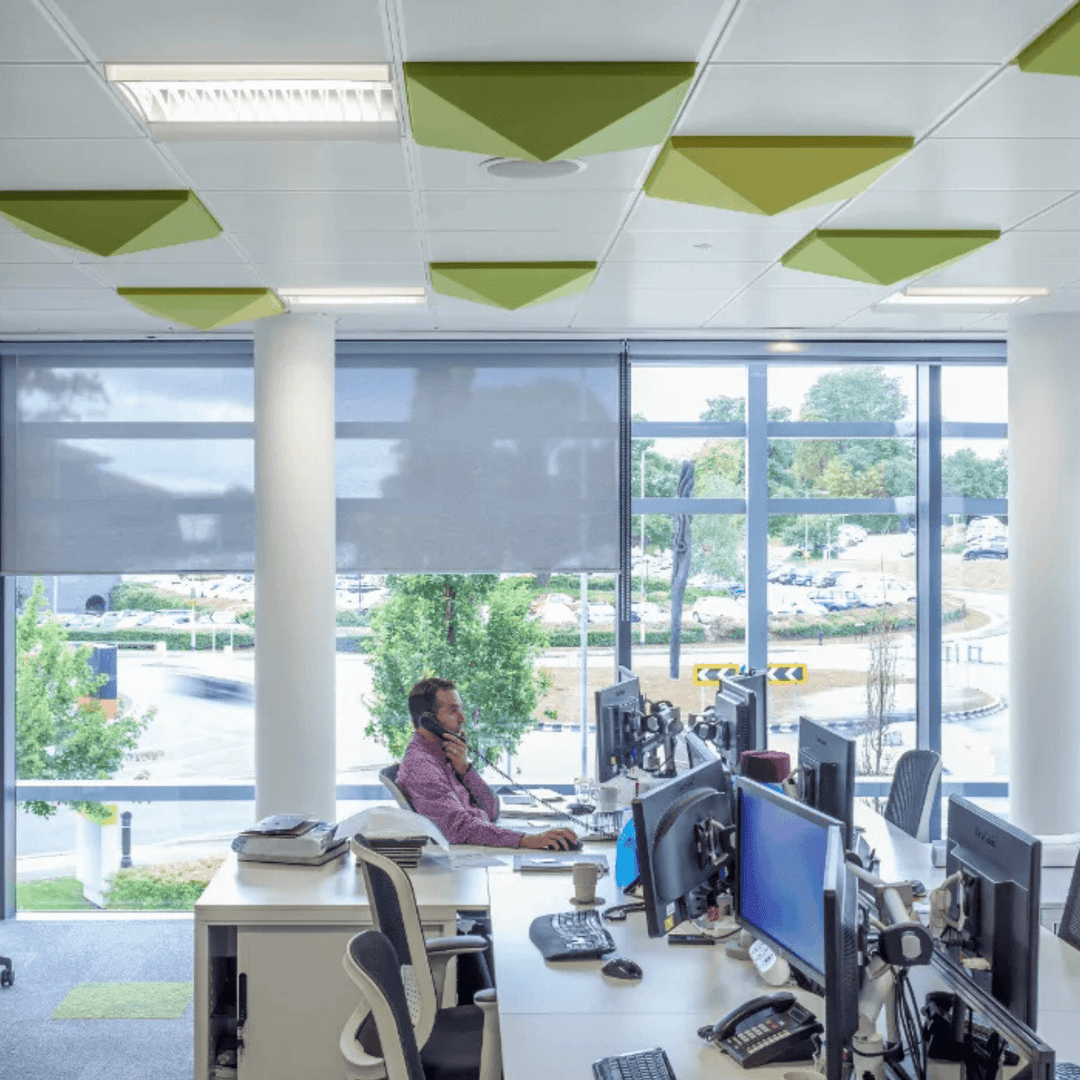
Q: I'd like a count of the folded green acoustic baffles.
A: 7